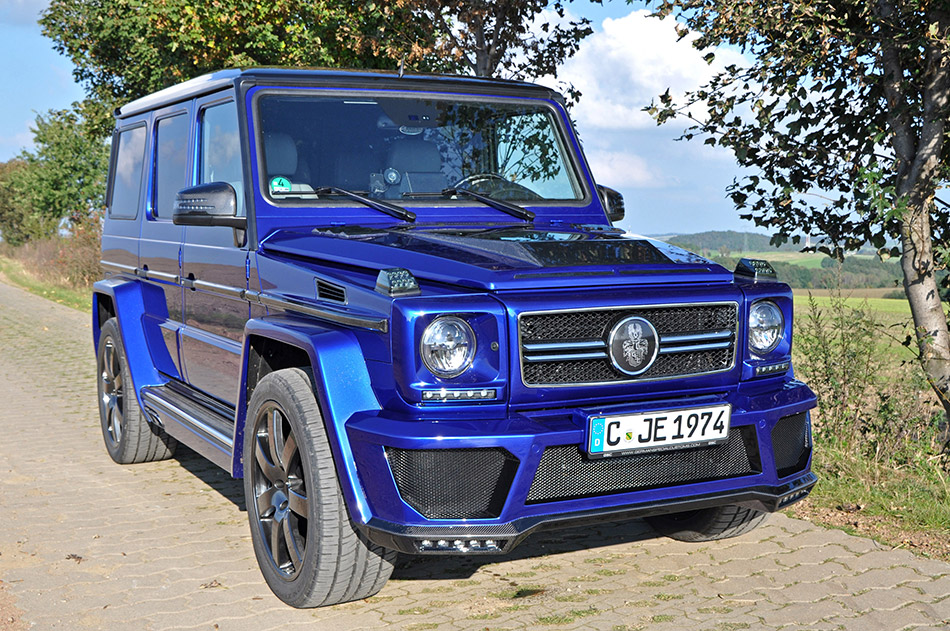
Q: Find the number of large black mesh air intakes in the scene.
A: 3